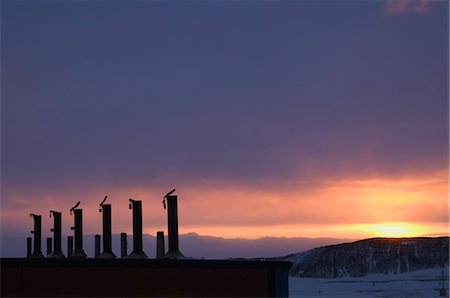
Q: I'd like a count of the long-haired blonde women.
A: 0